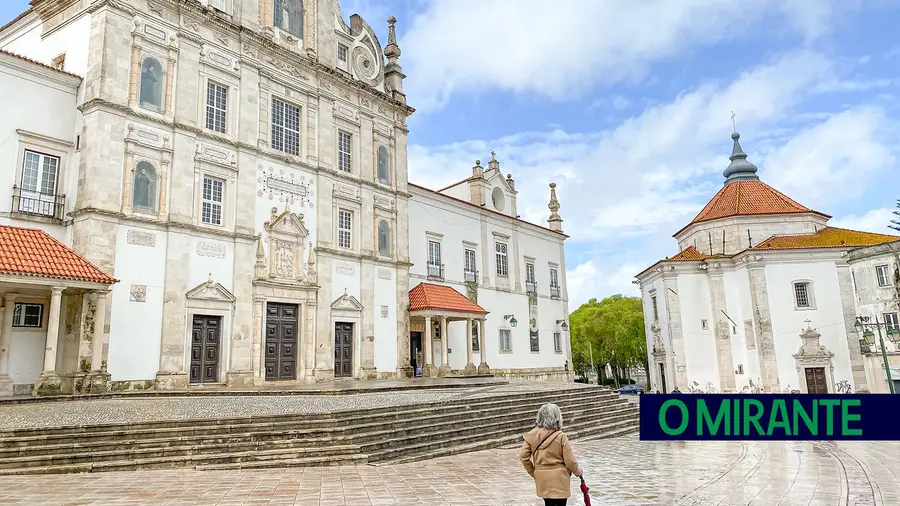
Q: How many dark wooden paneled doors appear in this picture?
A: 4